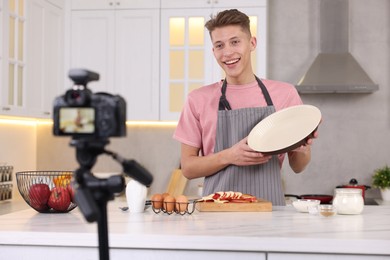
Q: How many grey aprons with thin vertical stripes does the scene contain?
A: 1